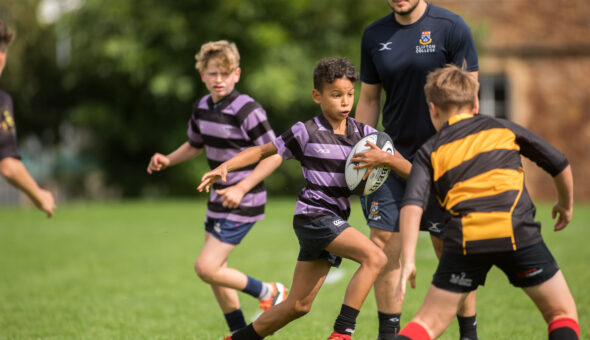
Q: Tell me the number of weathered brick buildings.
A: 1